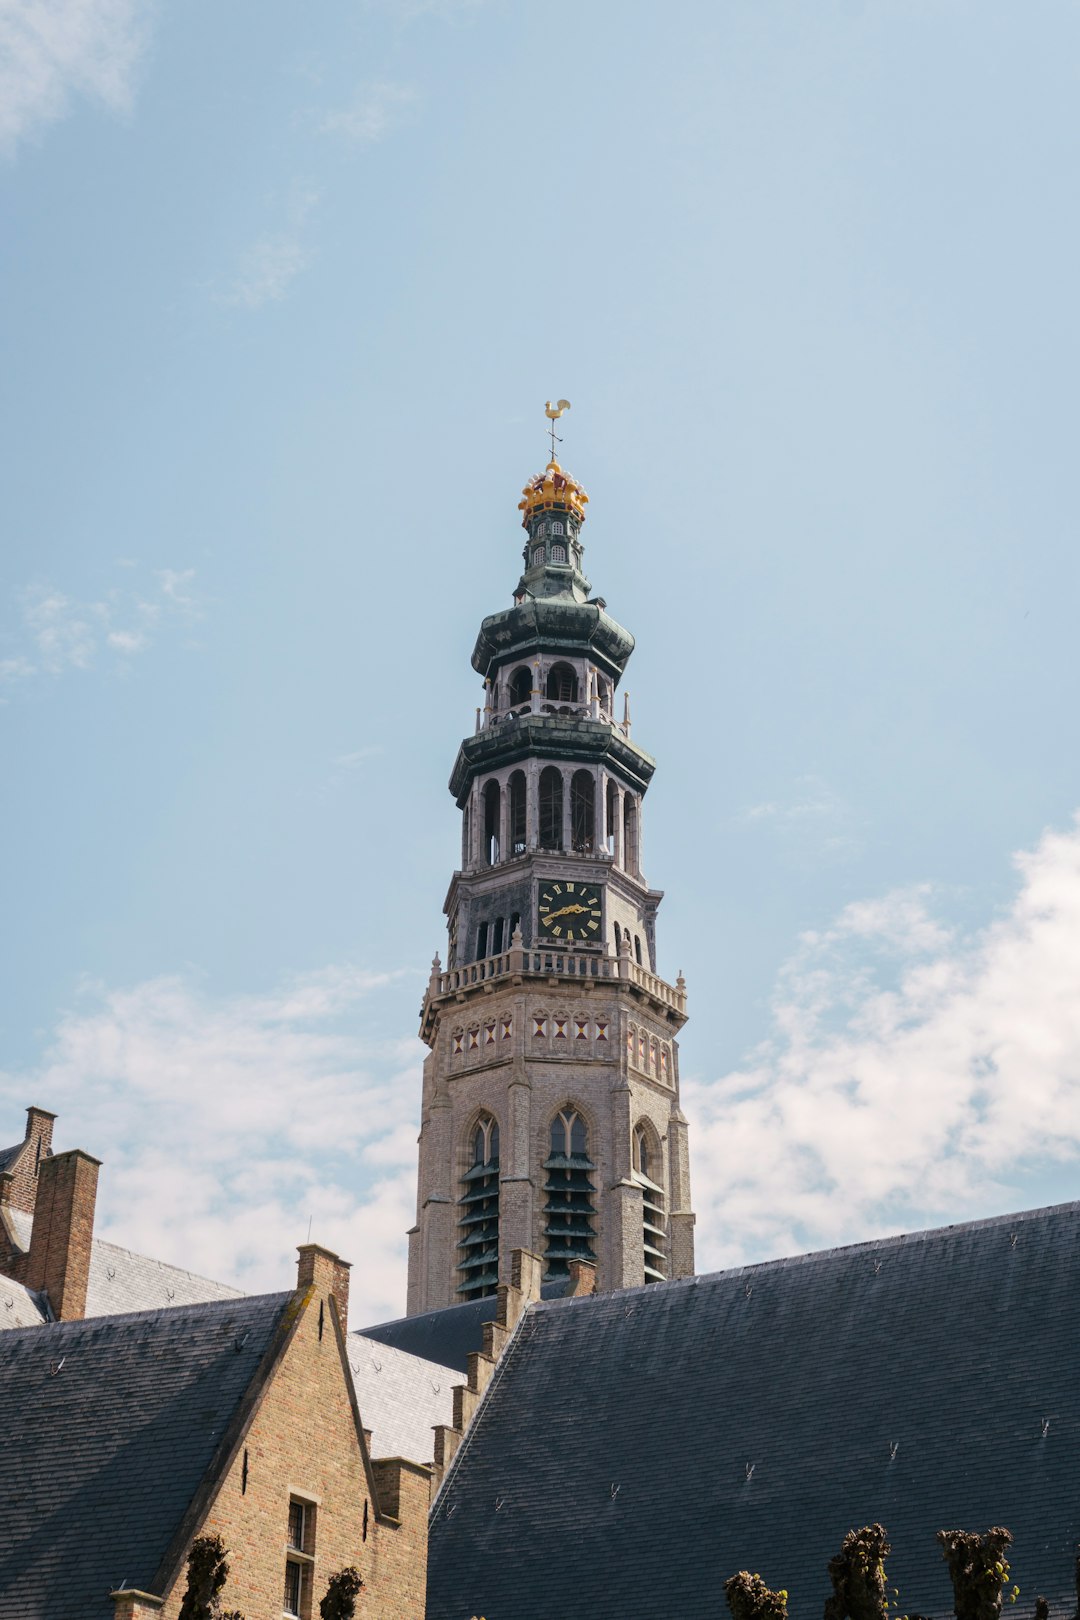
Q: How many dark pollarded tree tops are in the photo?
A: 5